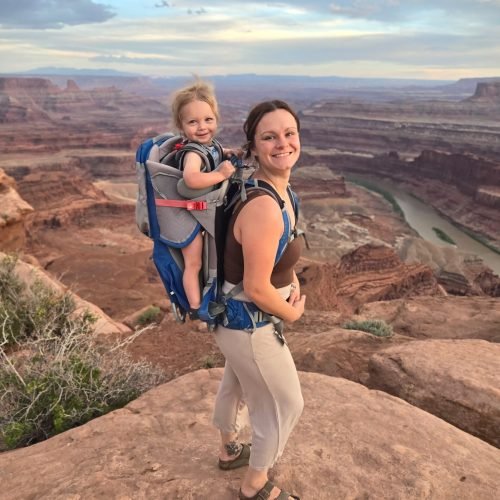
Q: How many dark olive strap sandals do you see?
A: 2